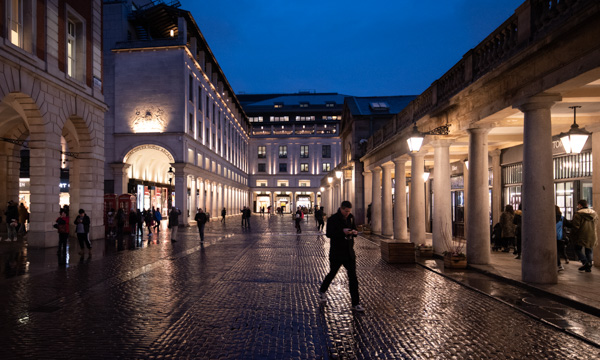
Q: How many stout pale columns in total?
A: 7